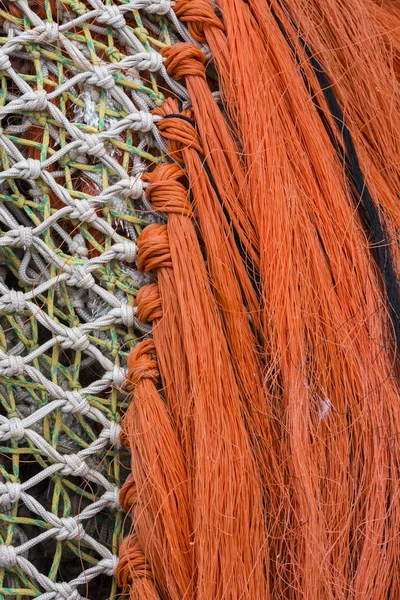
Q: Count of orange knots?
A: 10